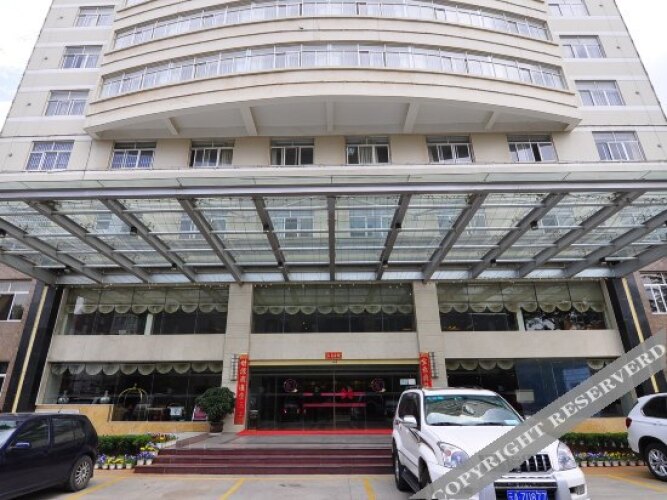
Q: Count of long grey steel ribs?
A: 13